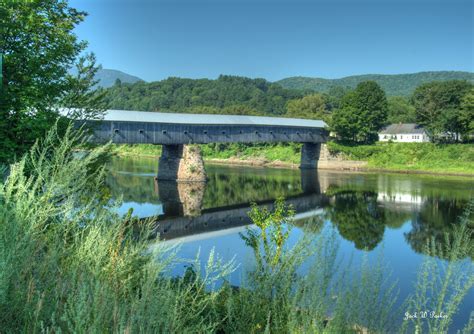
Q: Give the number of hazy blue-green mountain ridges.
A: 2